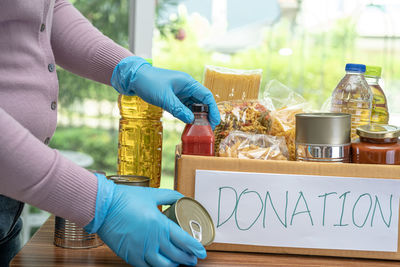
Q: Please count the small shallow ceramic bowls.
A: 0